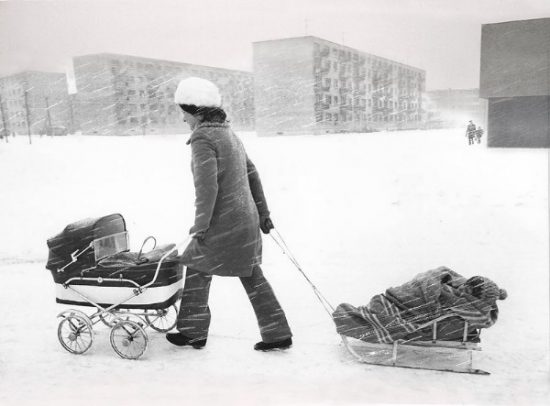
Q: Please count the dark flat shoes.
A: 2